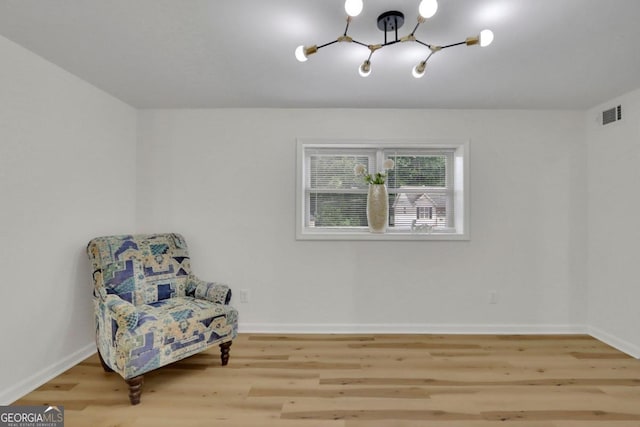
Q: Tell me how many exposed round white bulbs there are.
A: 6